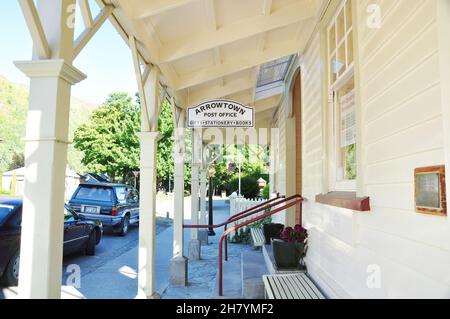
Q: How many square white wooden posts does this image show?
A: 5